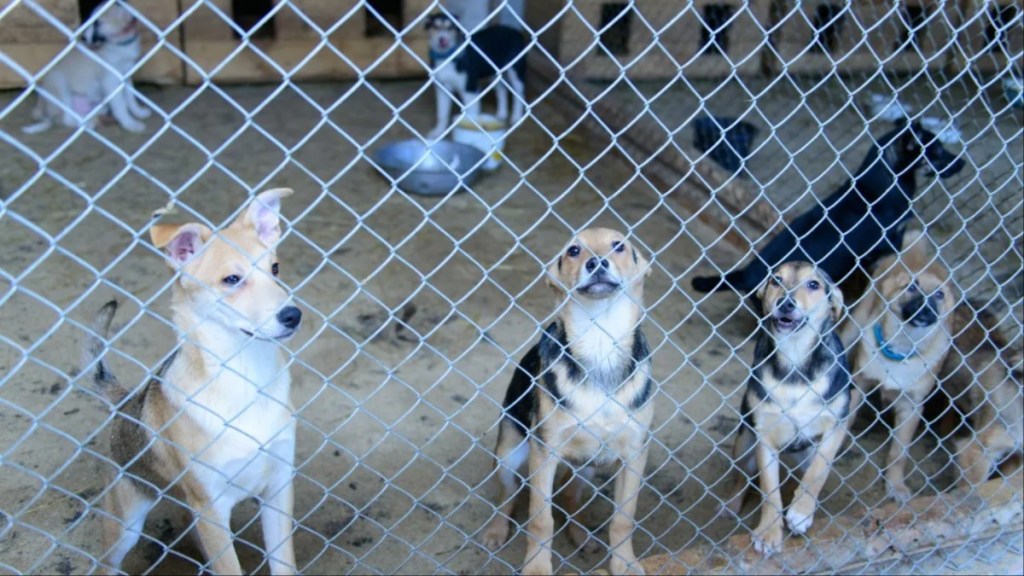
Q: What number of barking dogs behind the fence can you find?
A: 1